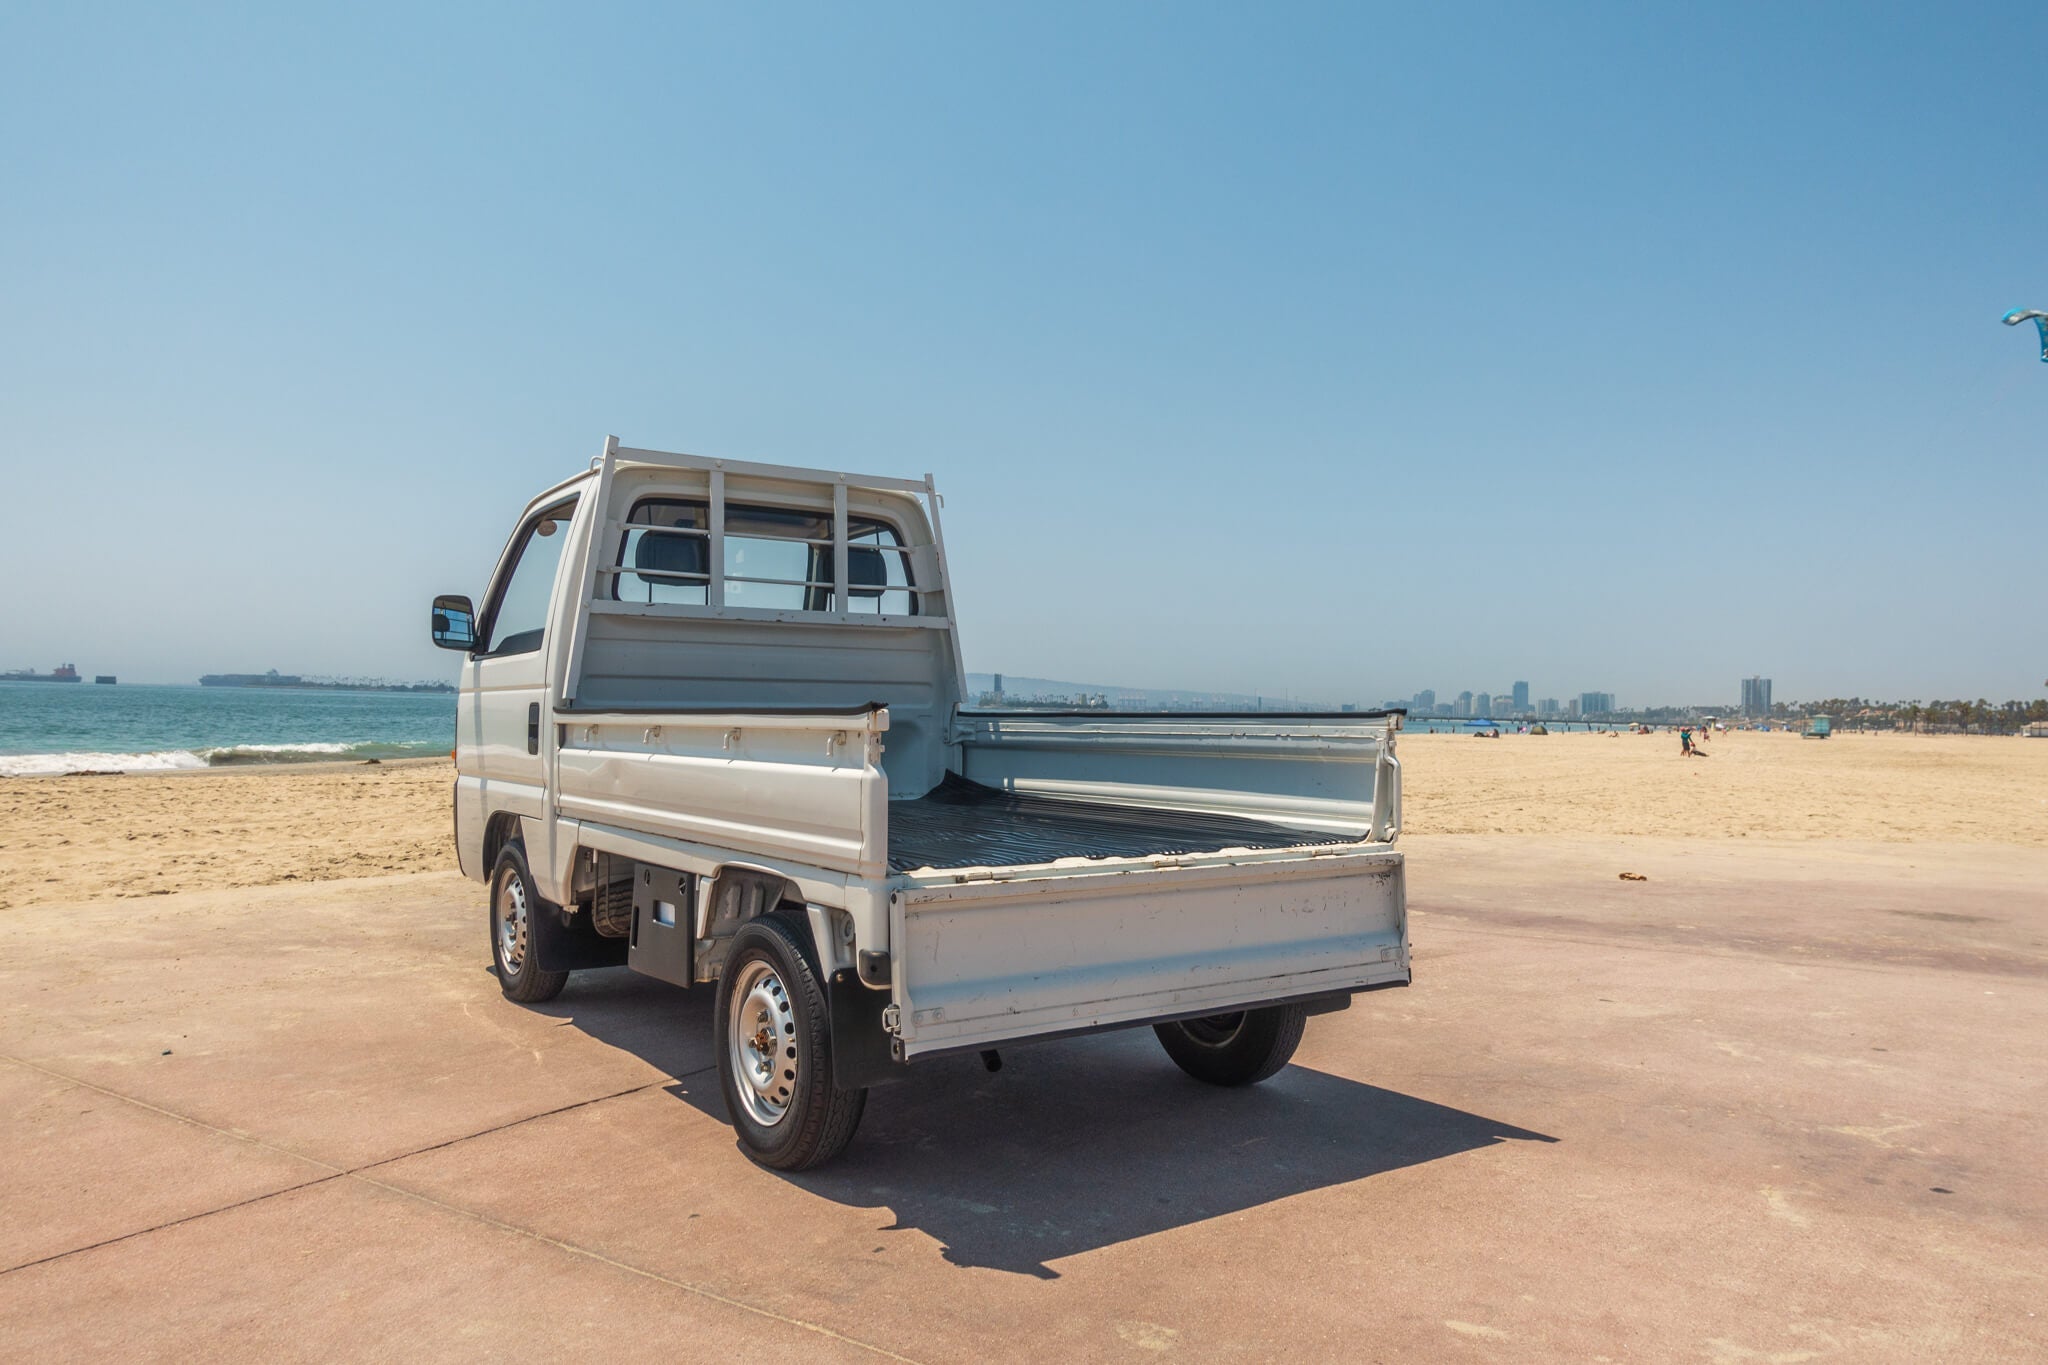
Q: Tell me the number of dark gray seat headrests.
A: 2